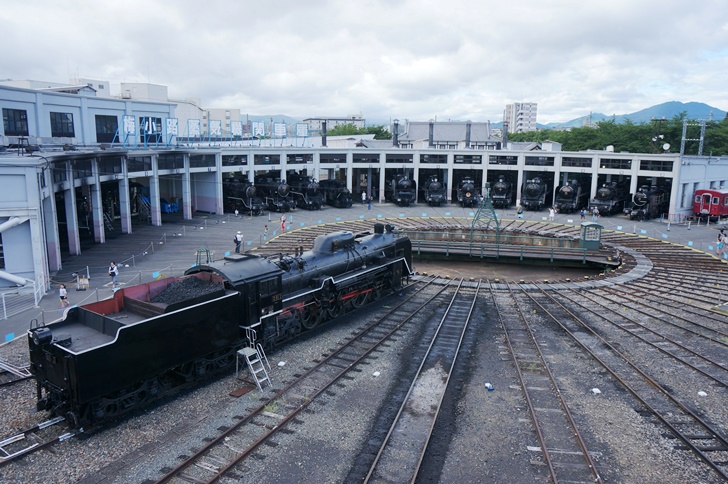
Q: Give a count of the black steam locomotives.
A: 13